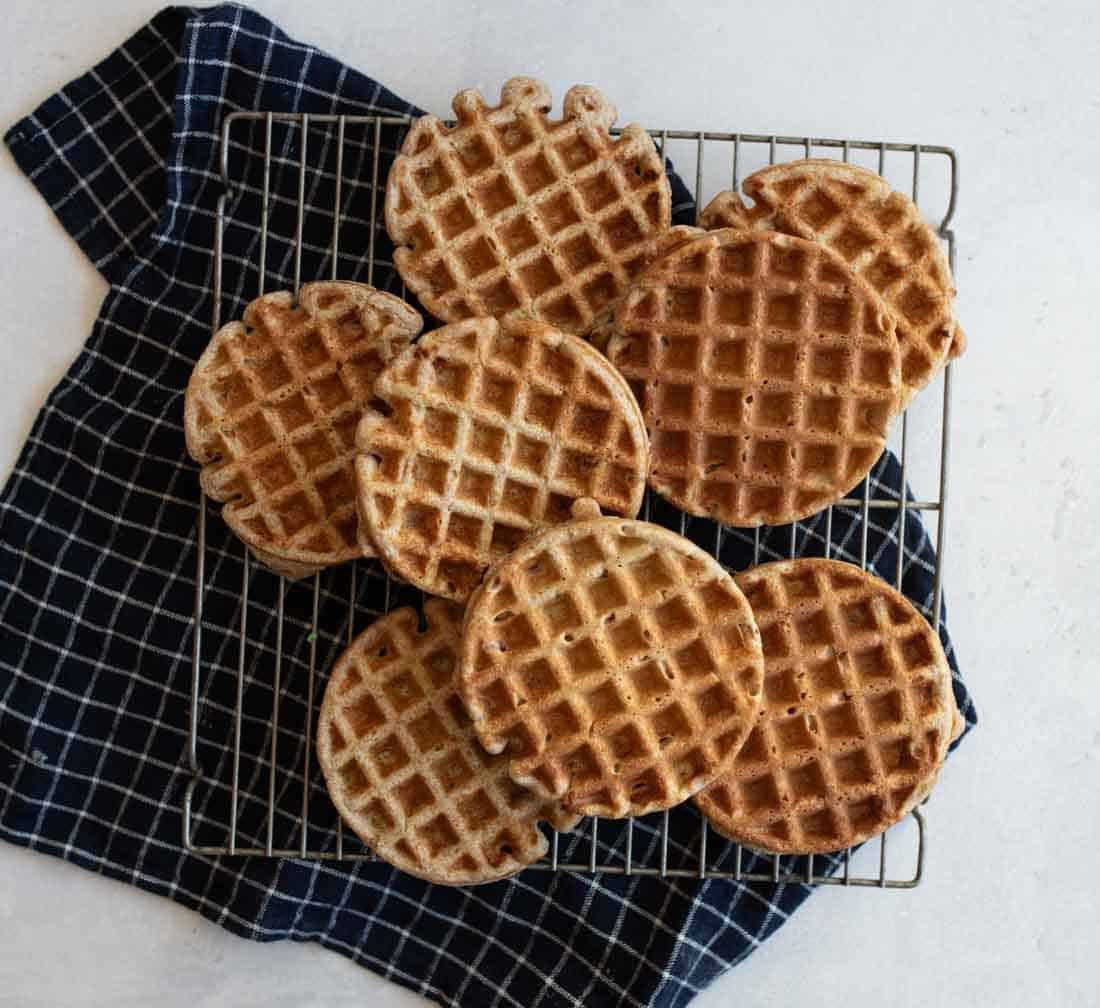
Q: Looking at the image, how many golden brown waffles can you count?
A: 8